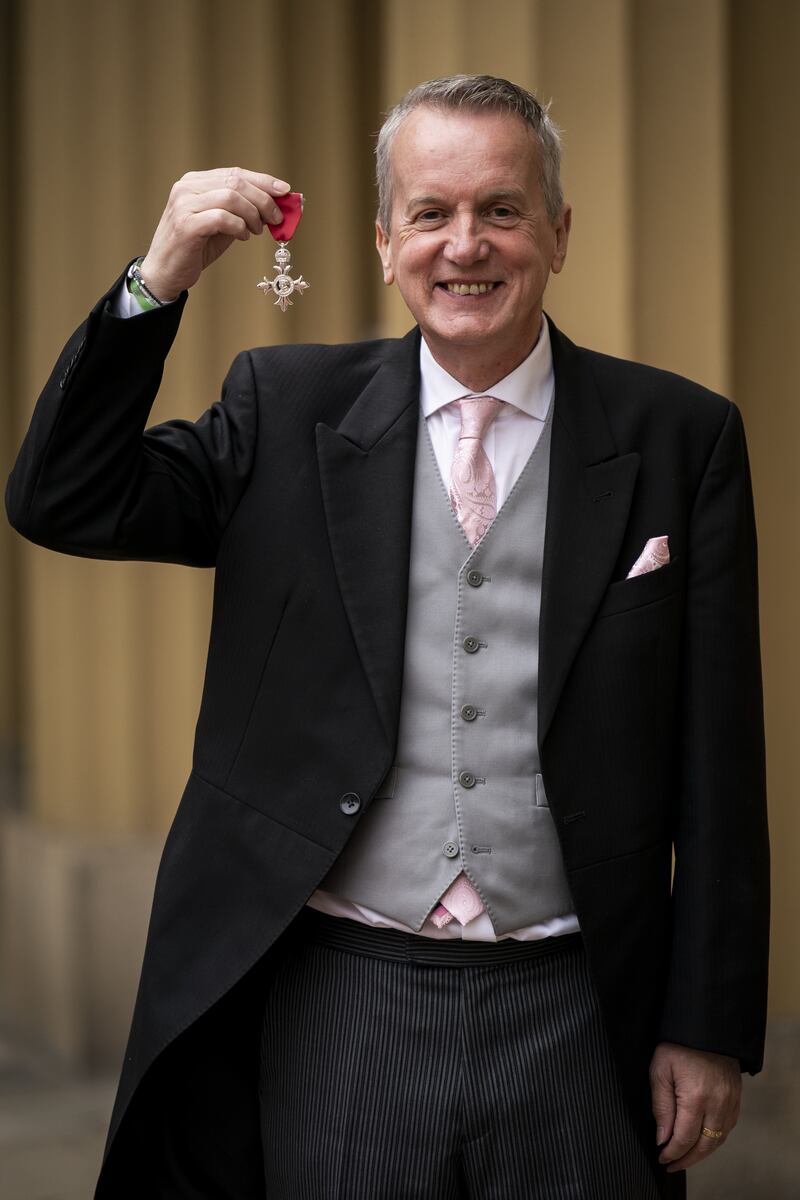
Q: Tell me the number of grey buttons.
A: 5